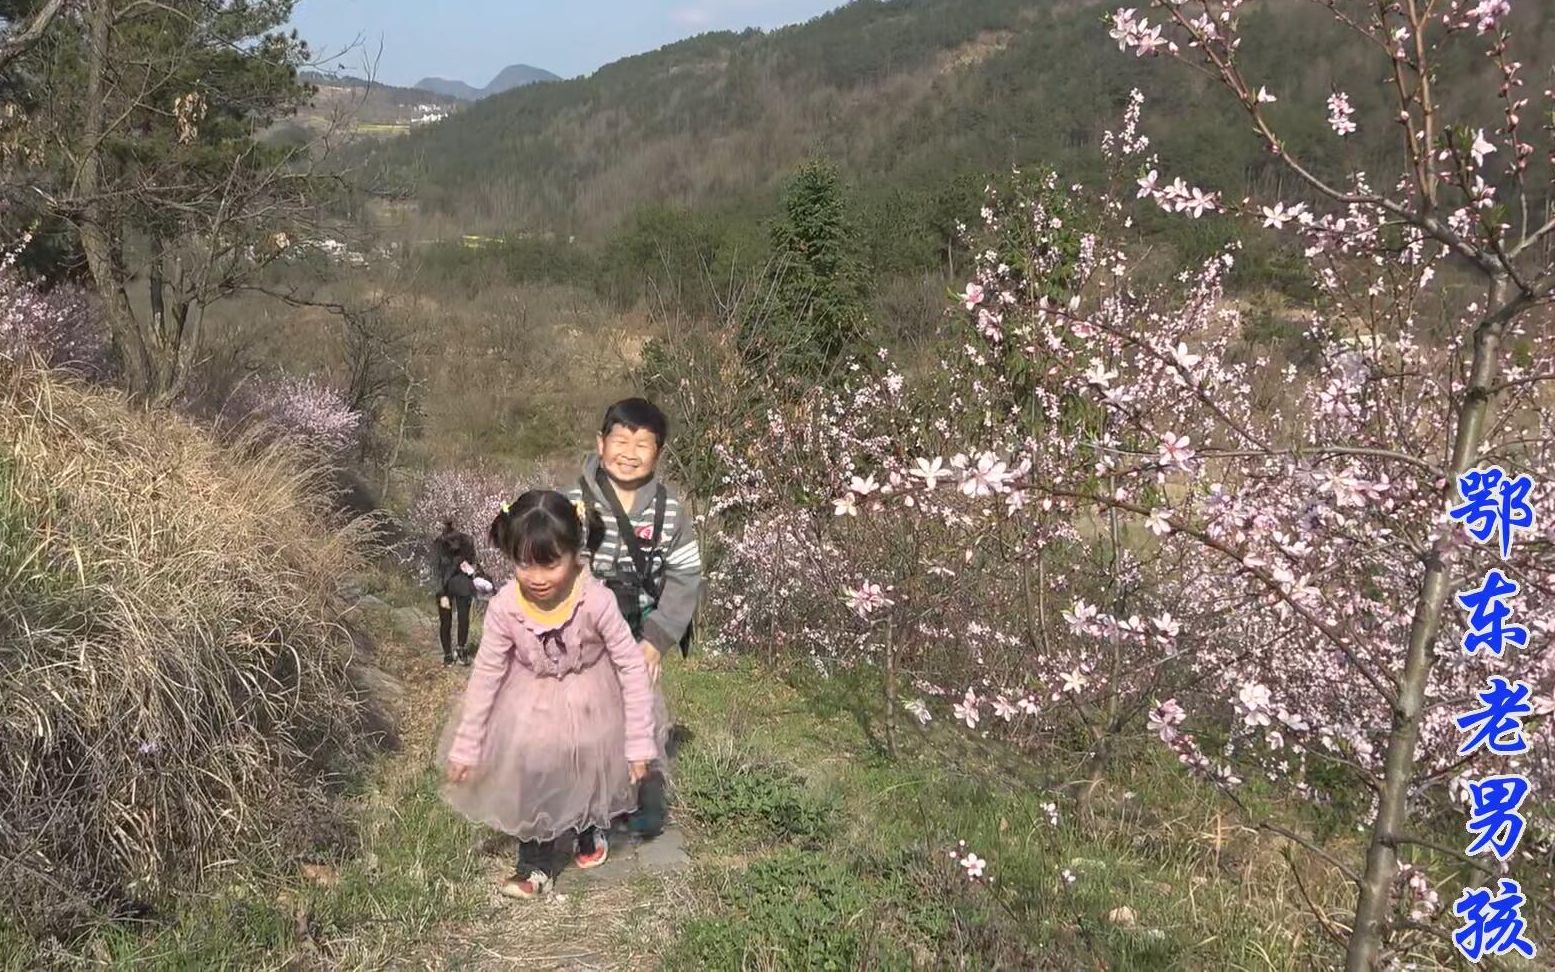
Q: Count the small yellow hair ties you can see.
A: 2